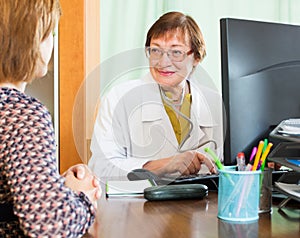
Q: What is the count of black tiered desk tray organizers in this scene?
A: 1